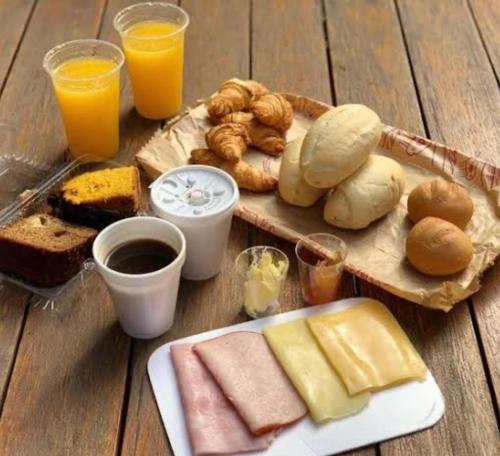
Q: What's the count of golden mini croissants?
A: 5